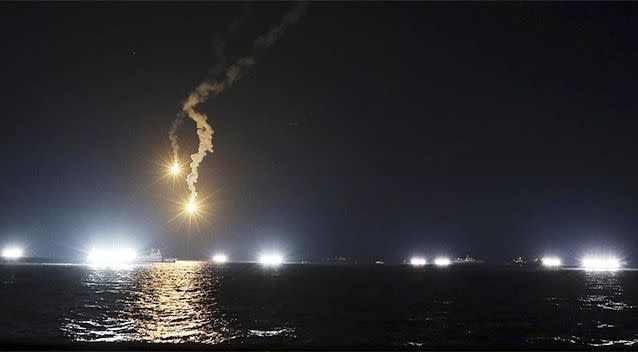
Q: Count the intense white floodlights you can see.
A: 8